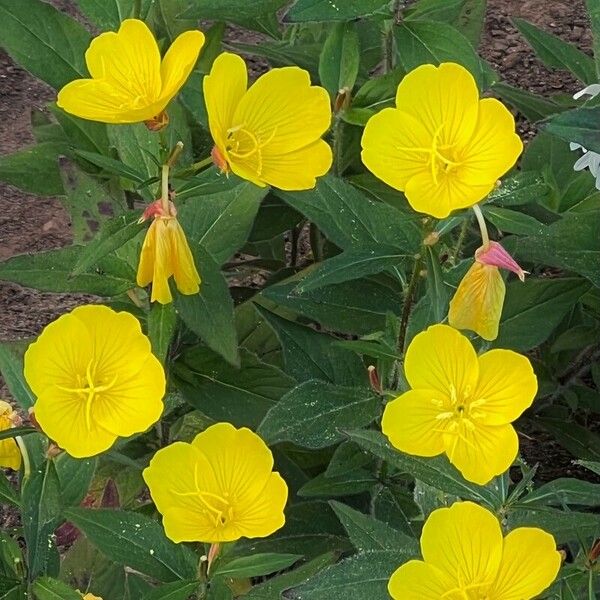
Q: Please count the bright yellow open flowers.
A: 7